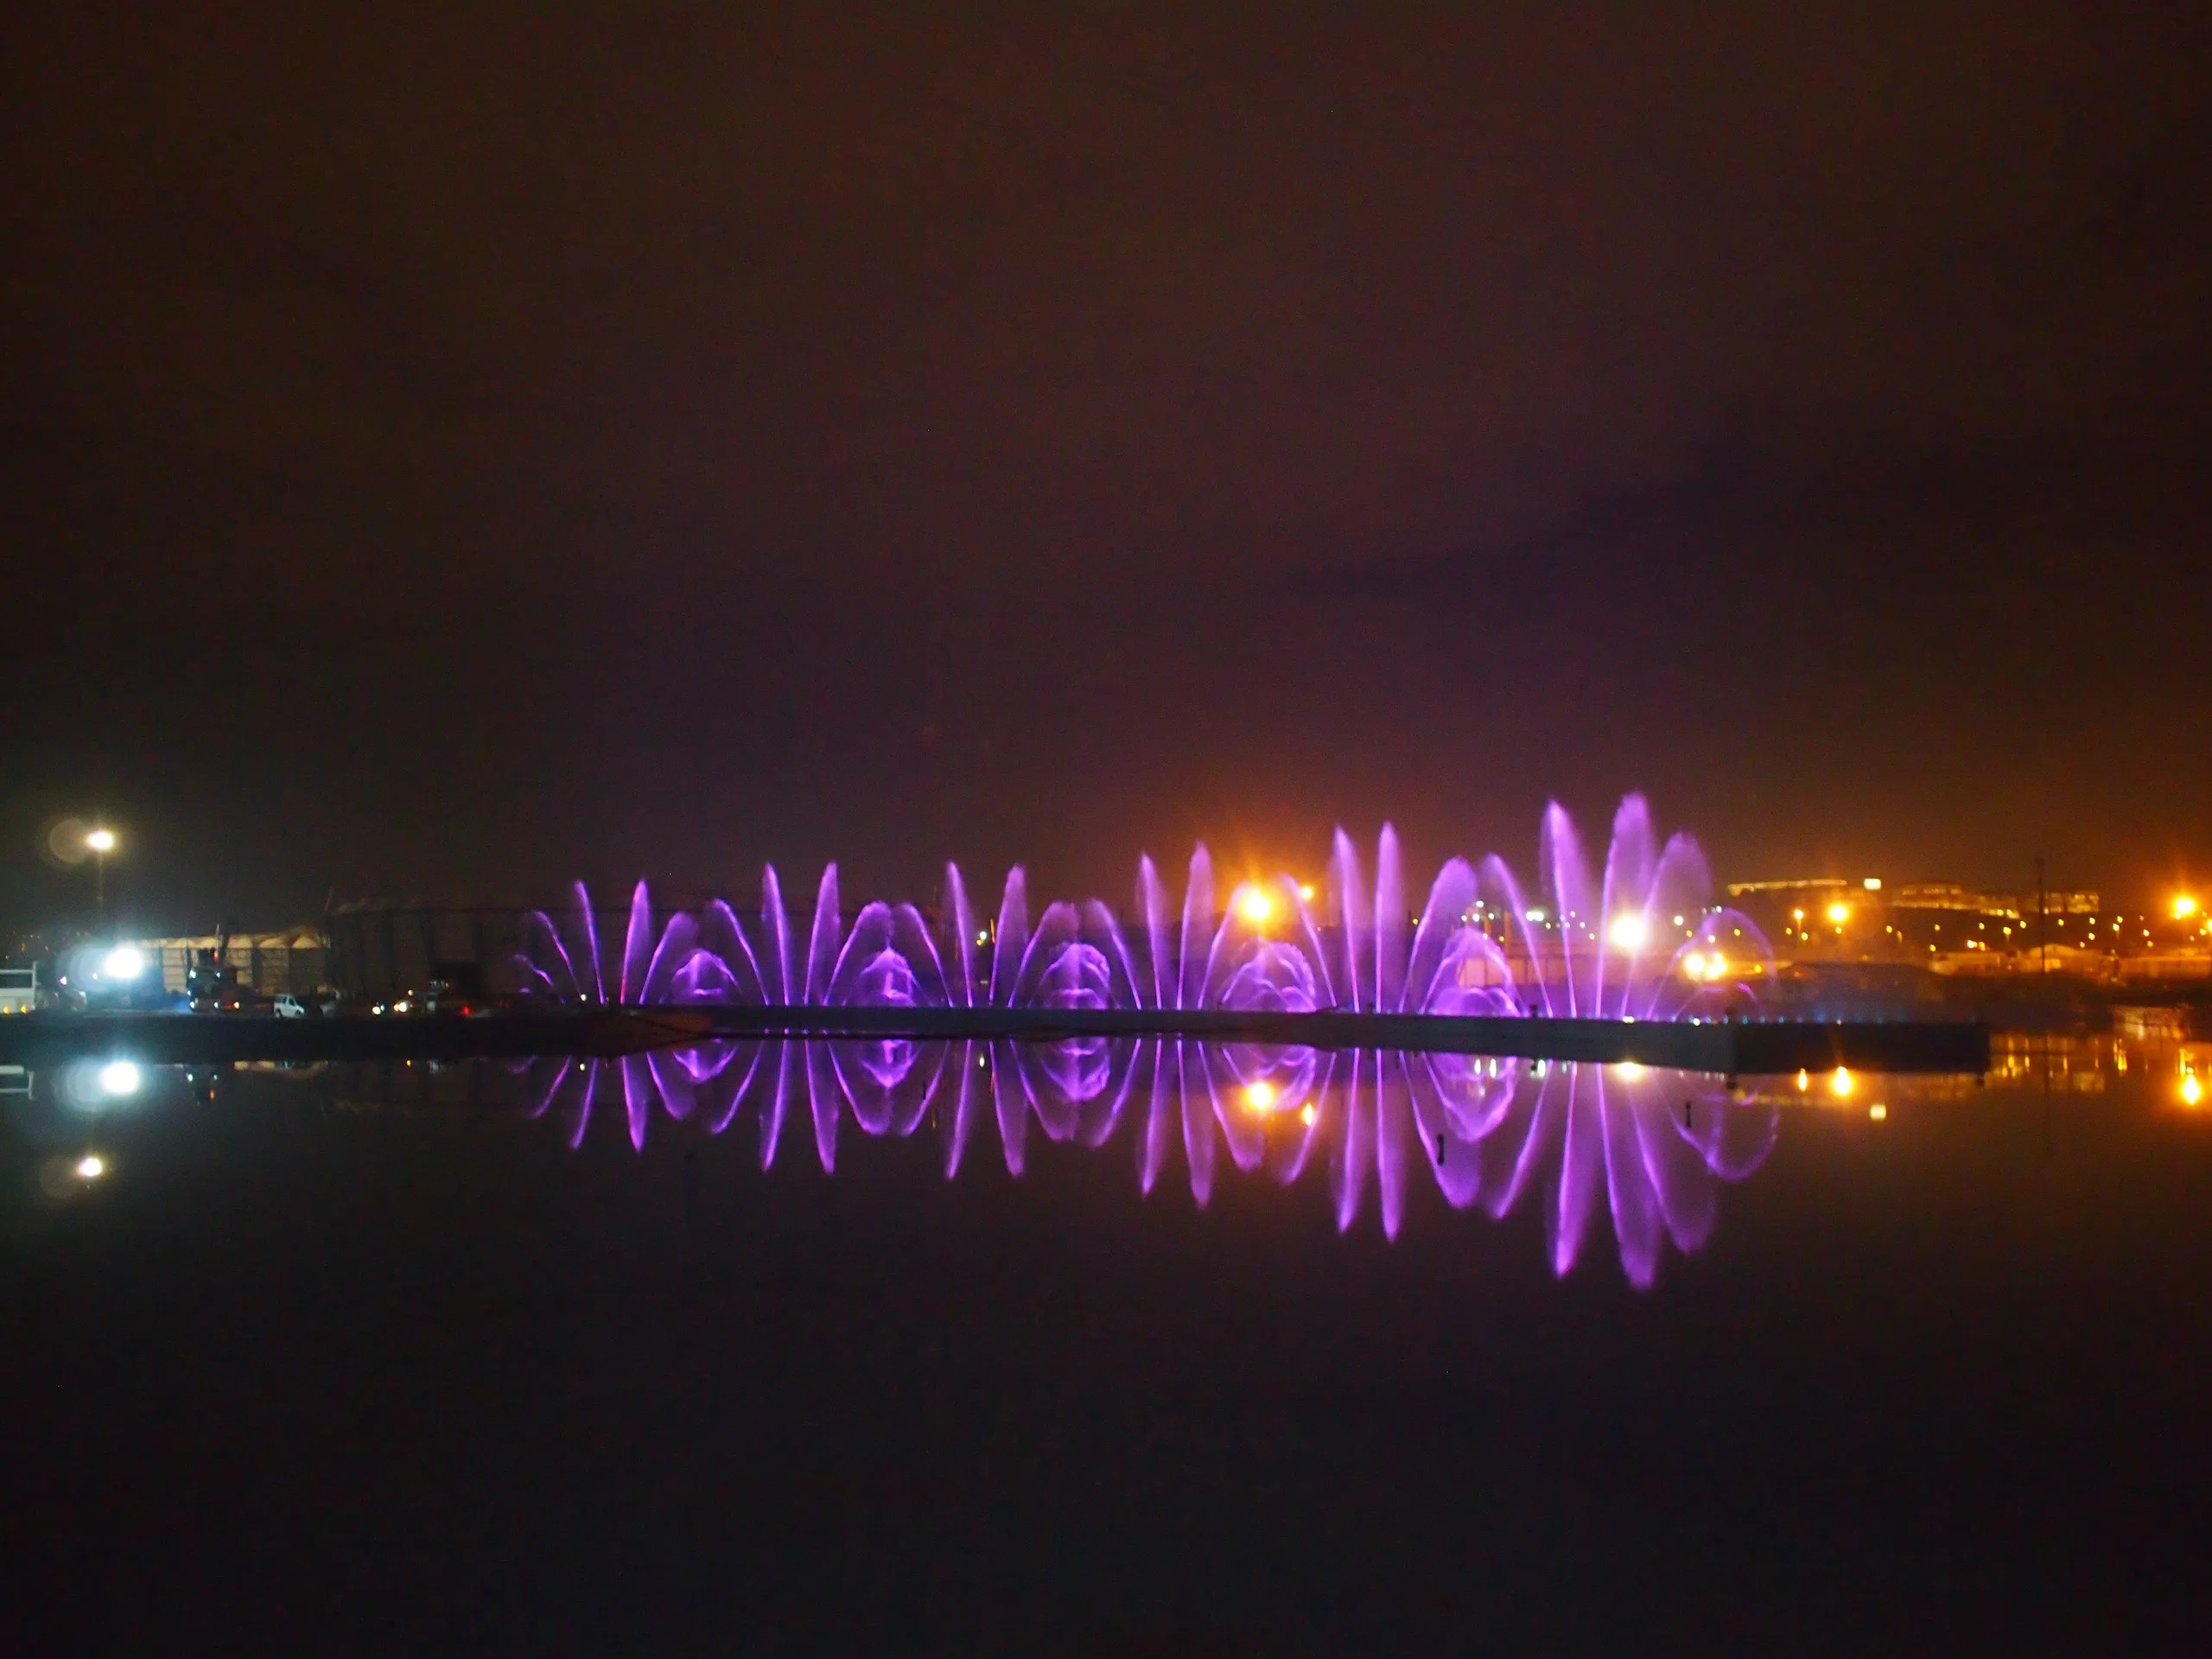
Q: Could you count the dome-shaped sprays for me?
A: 5